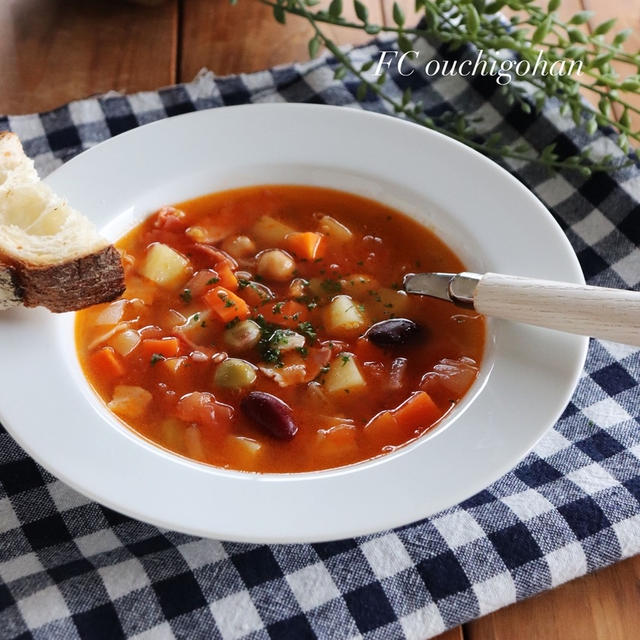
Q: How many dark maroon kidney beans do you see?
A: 2